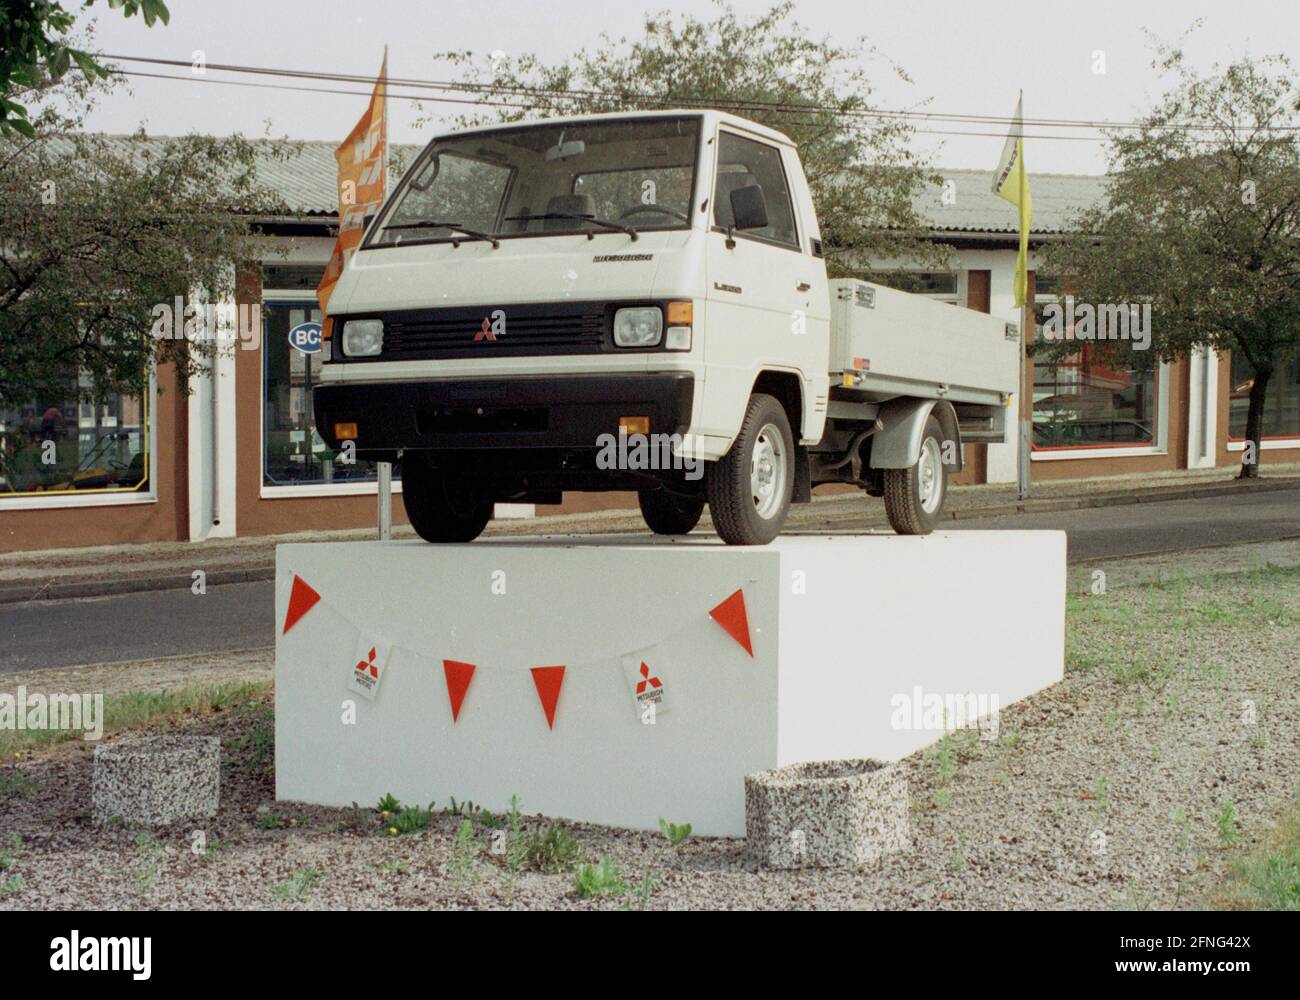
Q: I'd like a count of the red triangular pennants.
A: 4